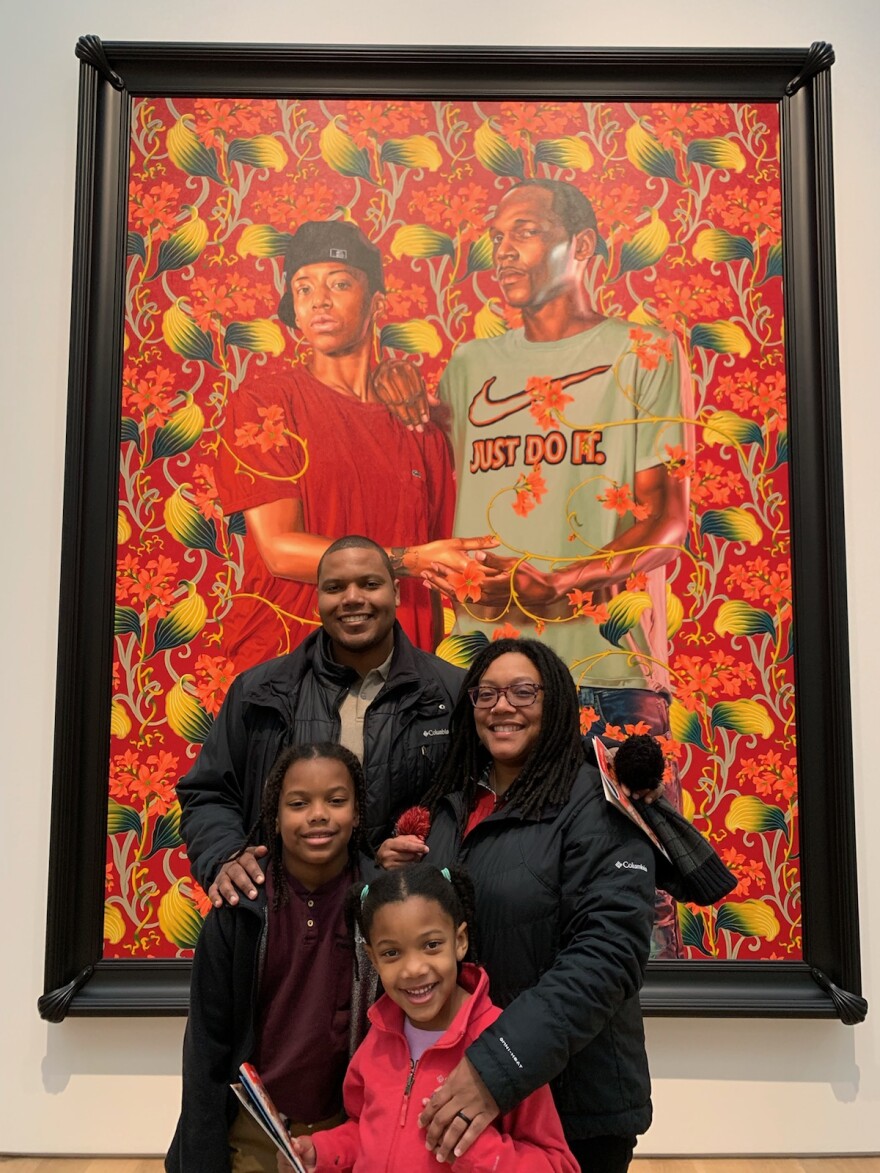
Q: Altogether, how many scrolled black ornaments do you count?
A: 4